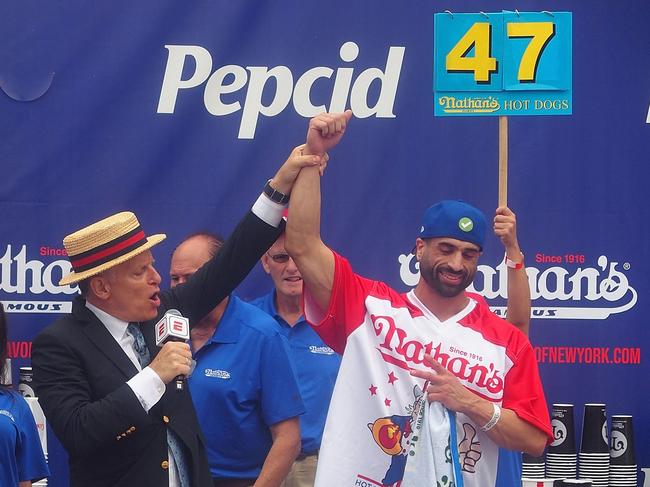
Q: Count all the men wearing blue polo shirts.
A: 2